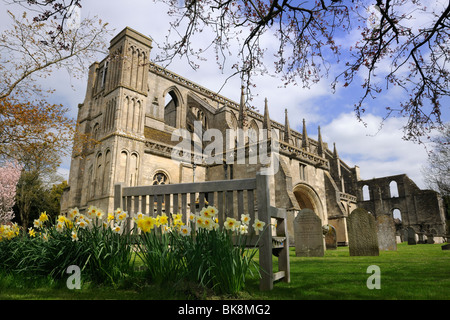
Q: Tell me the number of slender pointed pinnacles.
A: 6